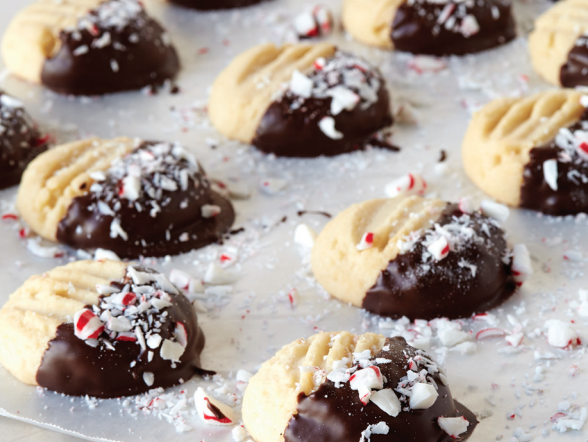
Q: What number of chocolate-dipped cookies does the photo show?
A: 11